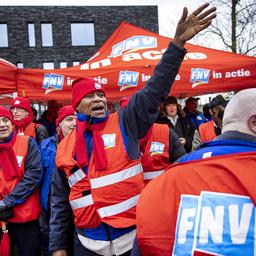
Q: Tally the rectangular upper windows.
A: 4